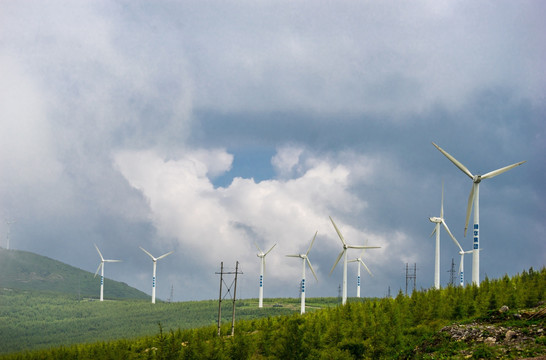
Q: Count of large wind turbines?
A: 9